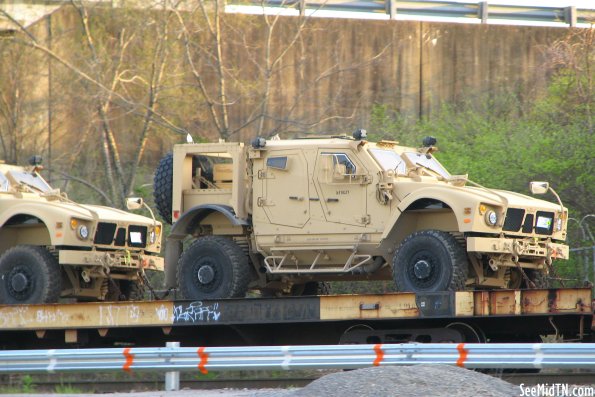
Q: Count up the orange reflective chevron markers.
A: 4